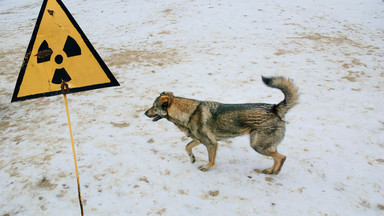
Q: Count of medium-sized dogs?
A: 1